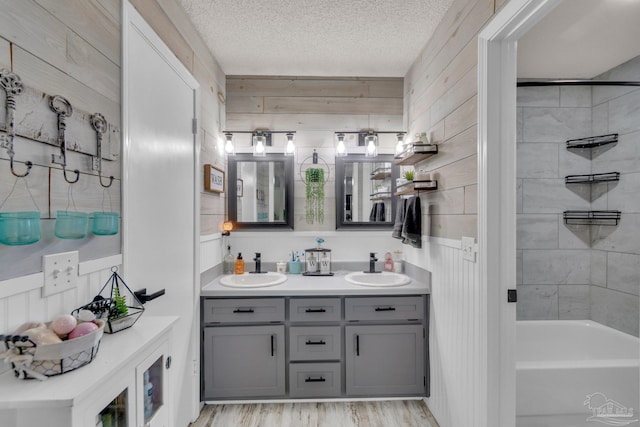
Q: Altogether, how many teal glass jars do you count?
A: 3